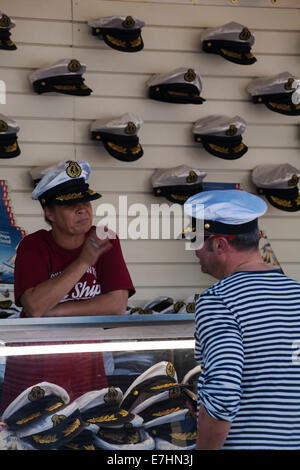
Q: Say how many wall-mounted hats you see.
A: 12